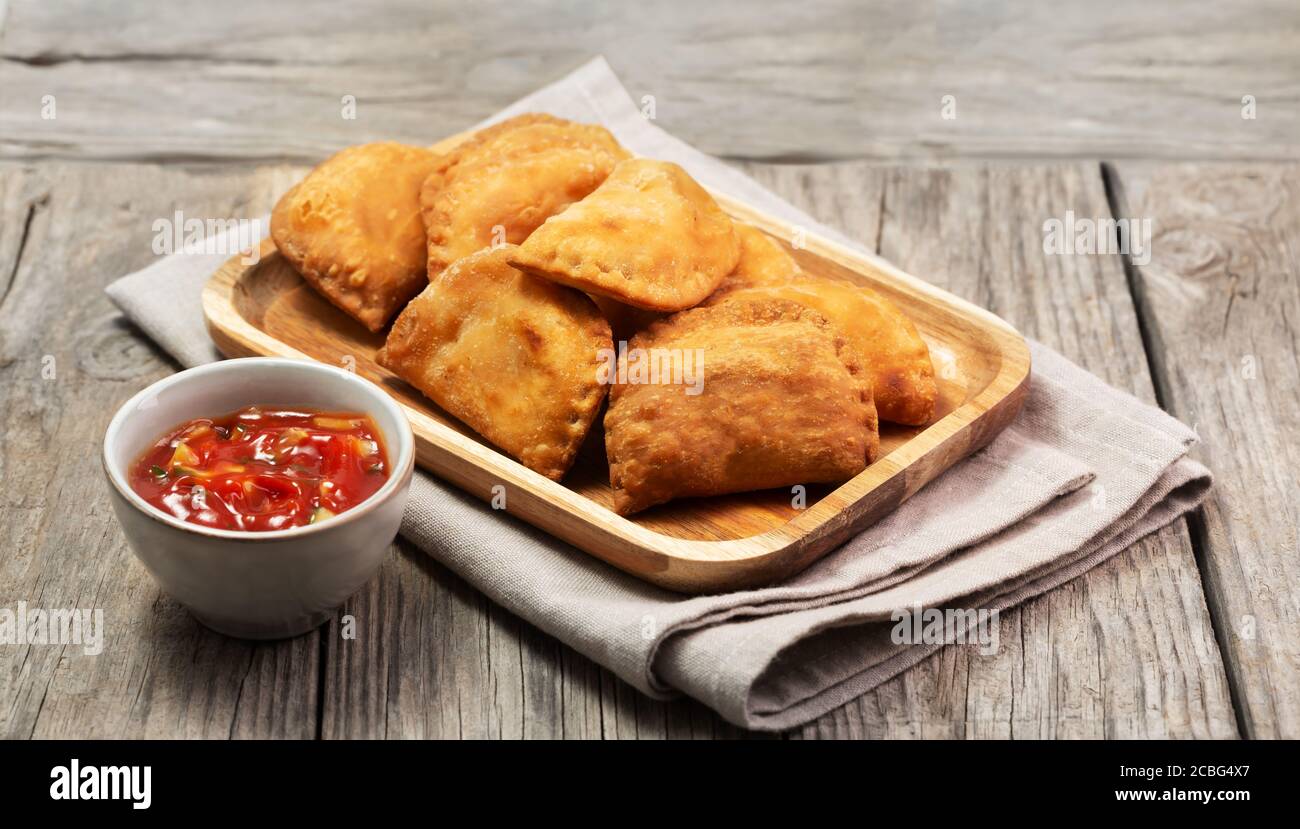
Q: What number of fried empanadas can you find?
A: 7